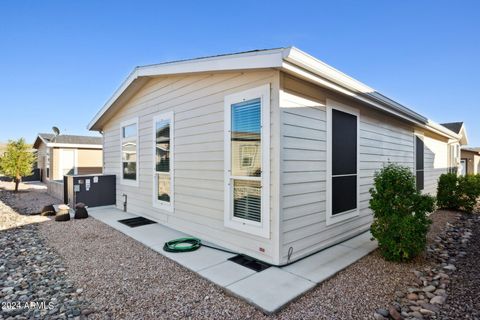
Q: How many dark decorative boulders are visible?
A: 3